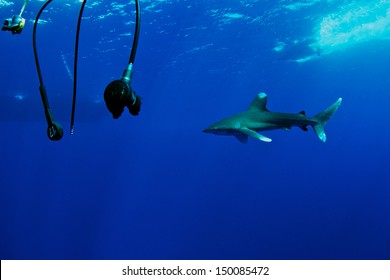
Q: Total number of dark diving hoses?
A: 3